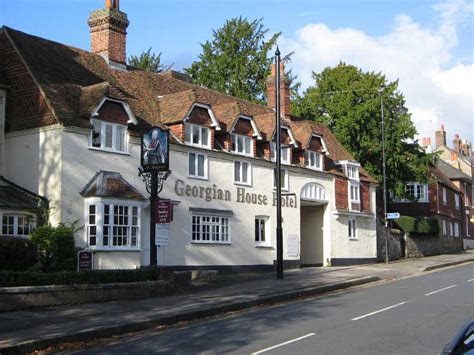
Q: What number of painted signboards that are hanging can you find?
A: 1